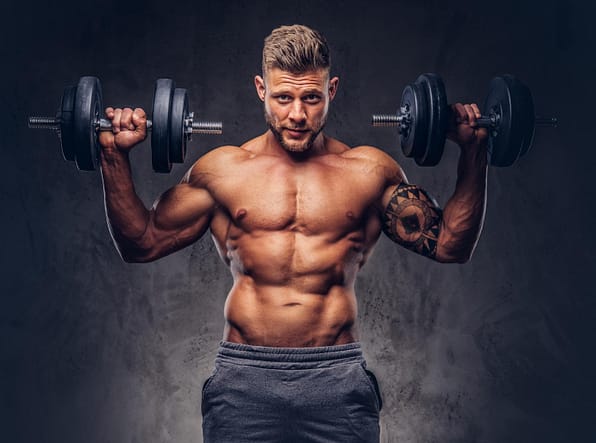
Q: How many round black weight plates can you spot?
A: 8